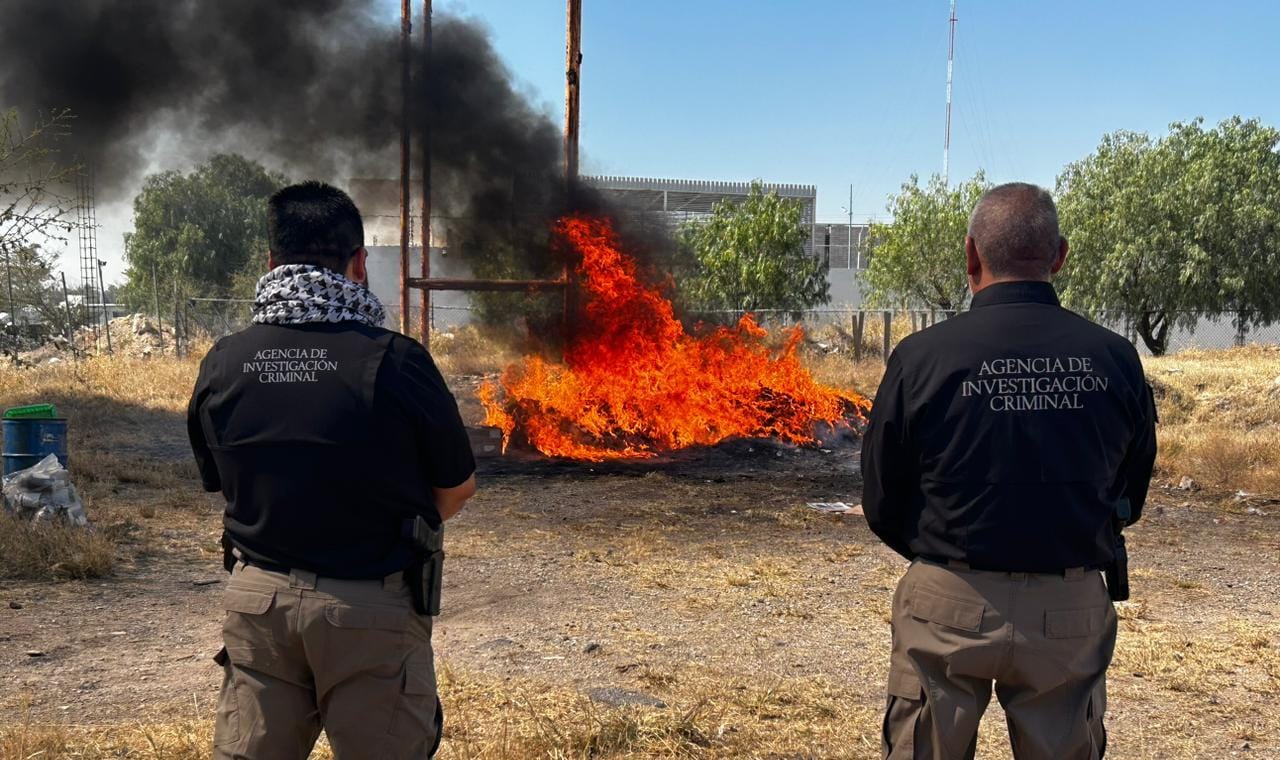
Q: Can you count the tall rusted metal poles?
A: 3